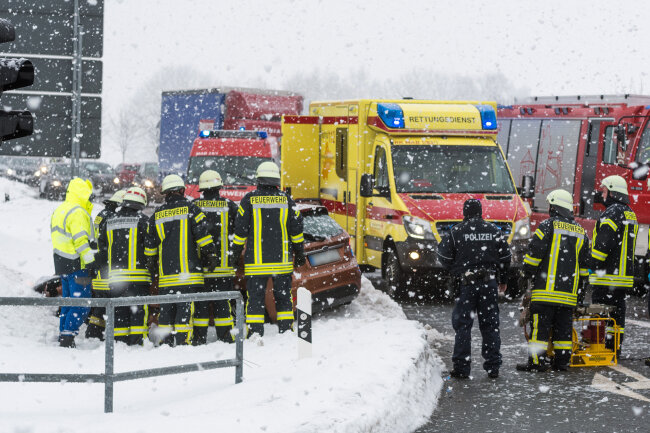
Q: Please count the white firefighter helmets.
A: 7